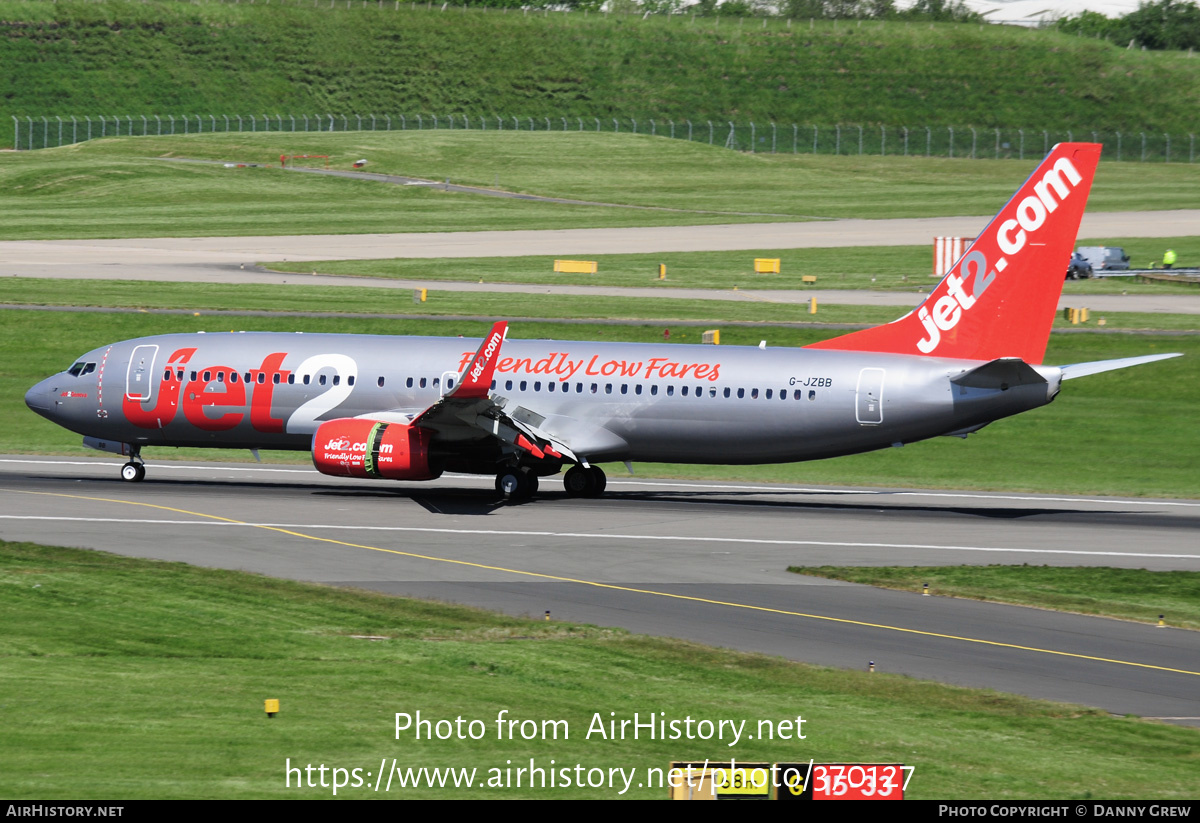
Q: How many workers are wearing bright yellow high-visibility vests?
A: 1